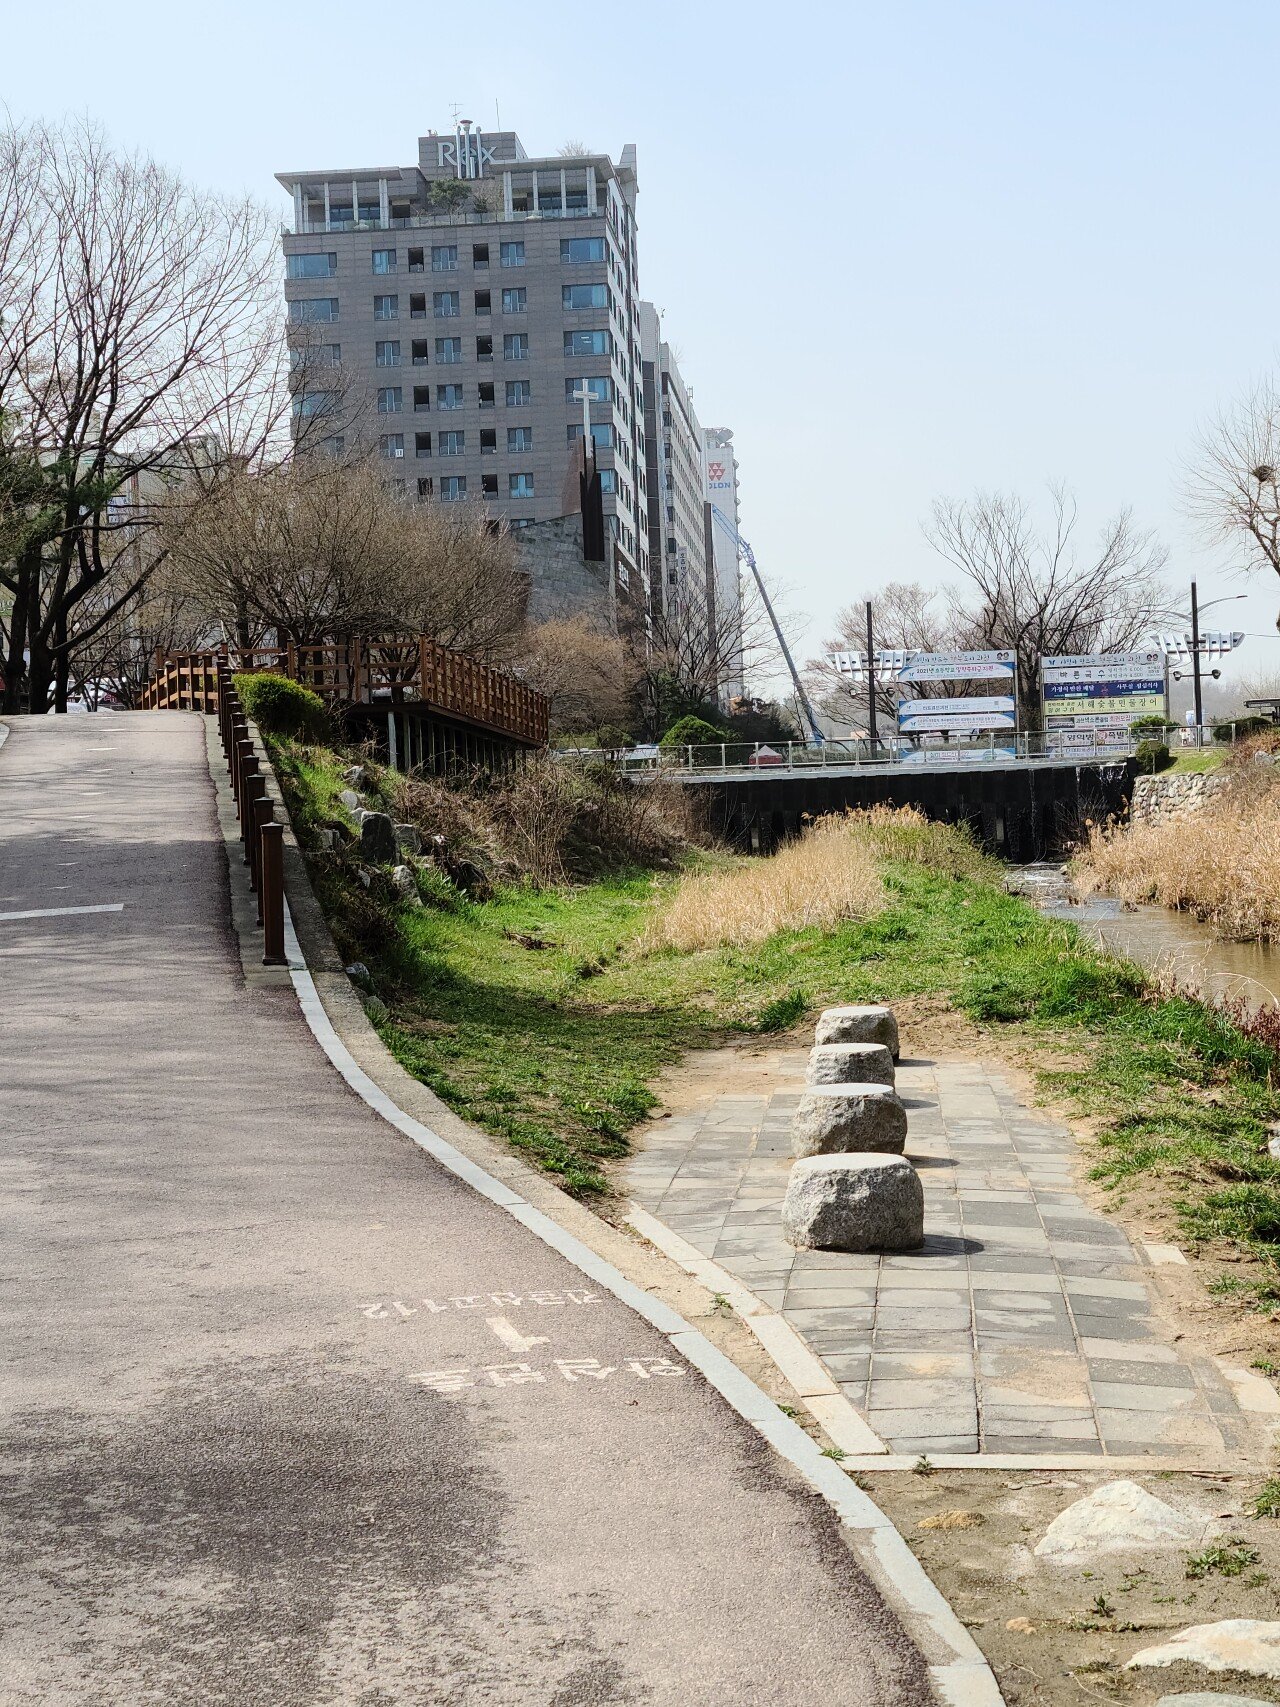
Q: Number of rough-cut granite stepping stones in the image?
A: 4